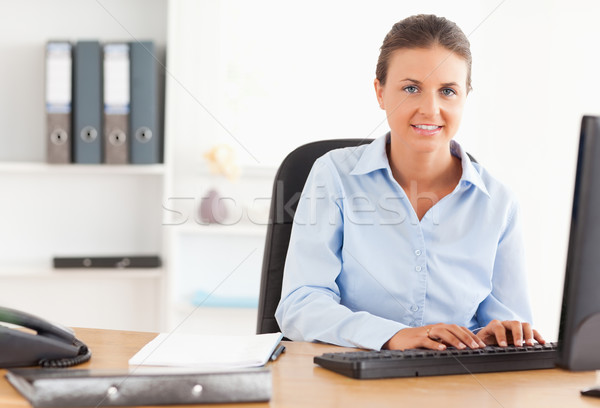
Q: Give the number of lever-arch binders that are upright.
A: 4